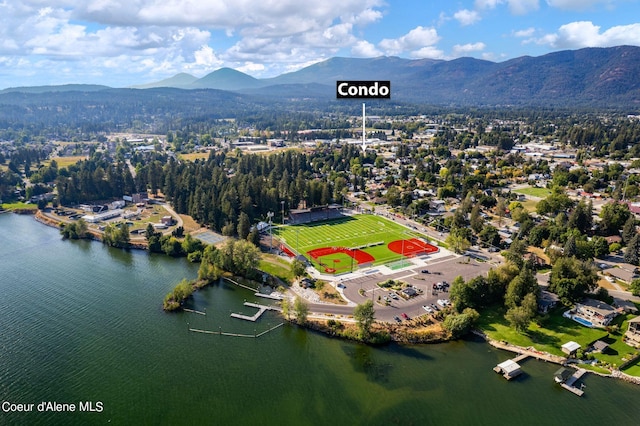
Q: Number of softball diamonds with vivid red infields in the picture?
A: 2